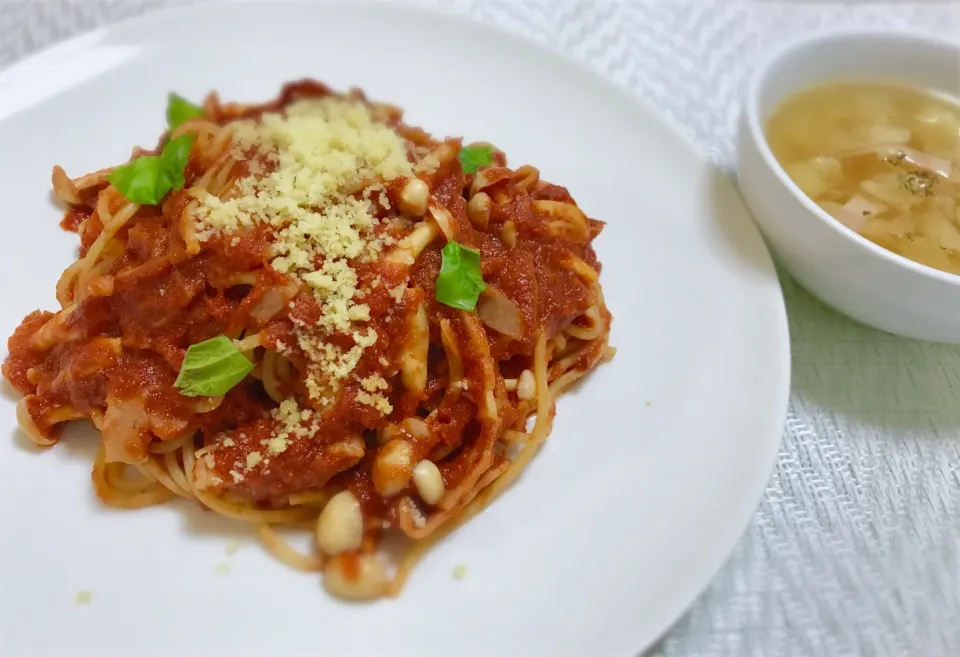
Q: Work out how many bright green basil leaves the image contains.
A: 5